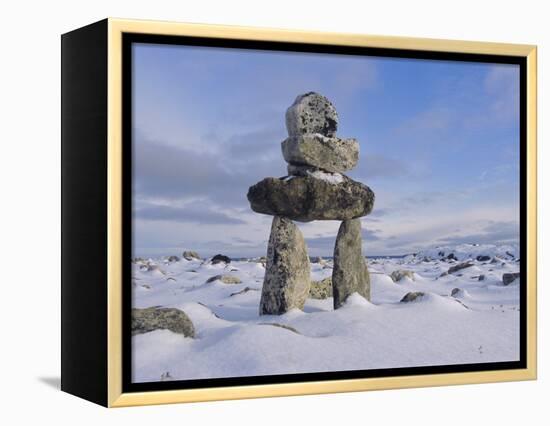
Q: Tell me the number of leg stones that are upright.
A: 2